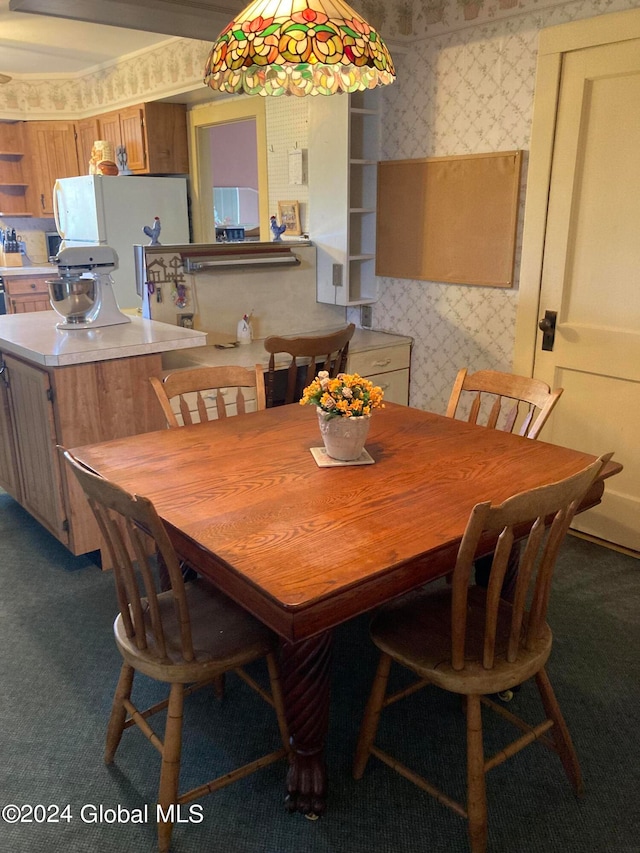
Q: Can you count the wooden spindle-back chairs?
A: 5